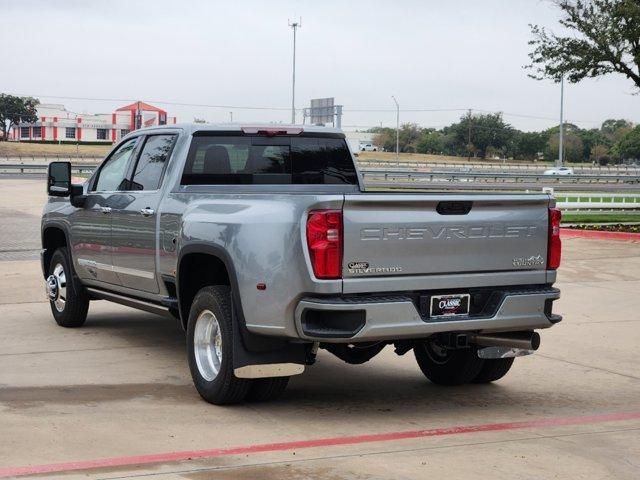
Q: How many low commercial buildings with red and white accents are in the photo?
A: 1